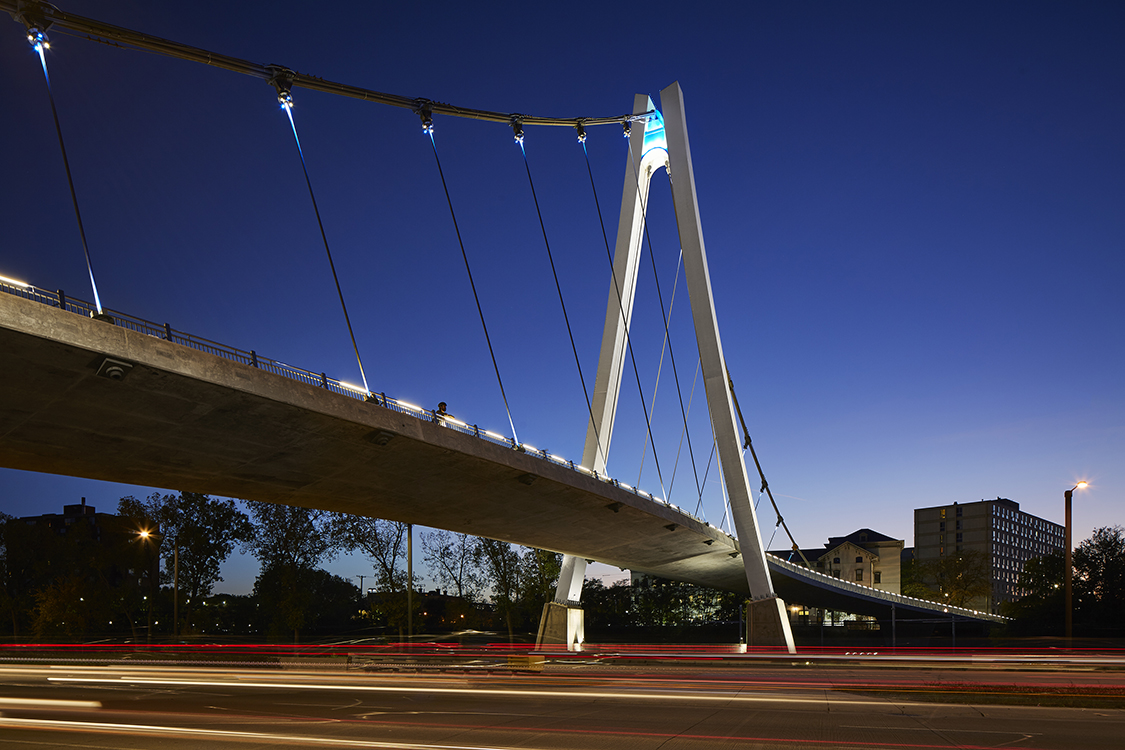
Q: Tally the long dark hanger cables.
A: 6